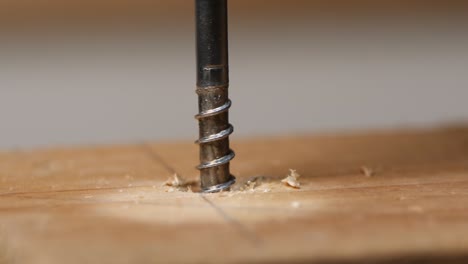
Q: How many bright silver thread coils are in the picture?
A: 4